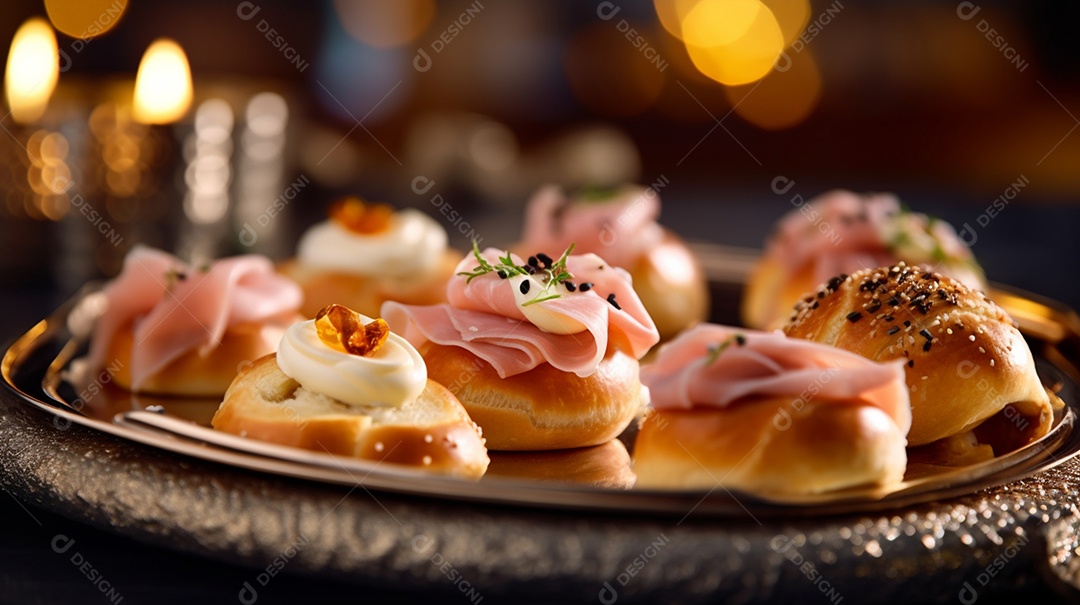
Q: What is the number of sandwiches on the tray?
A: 8